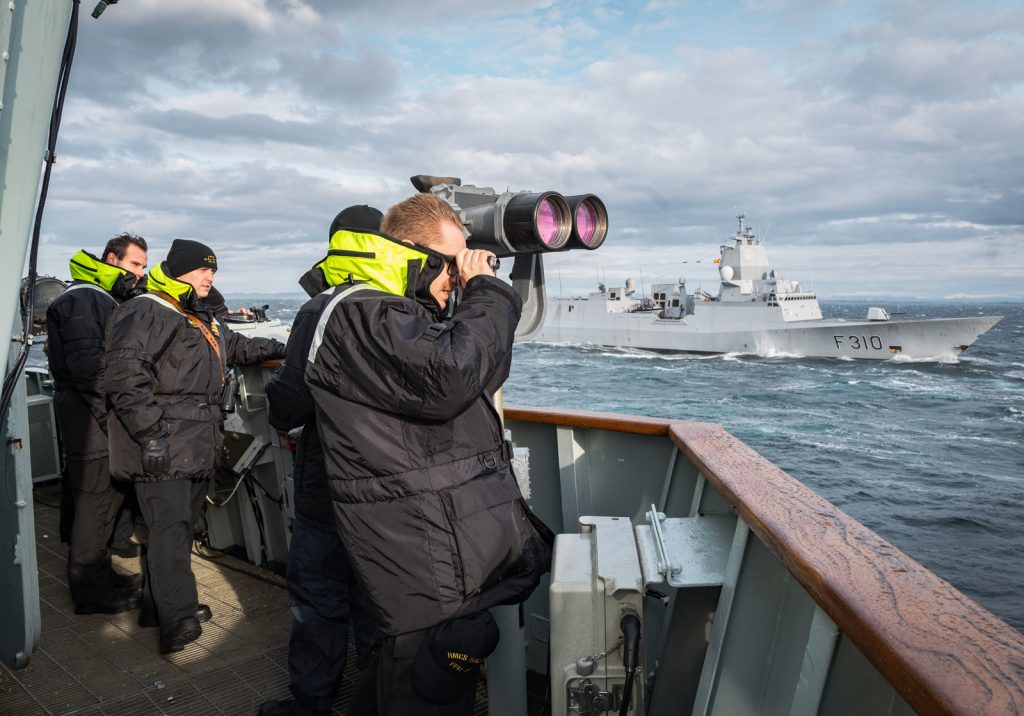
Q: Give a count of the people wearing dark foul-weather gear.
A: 4